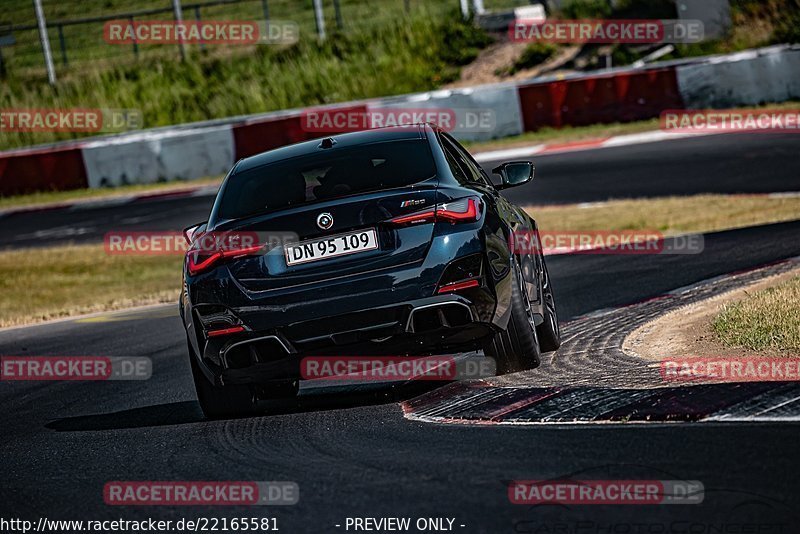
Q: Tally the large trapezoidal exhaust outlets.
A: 2